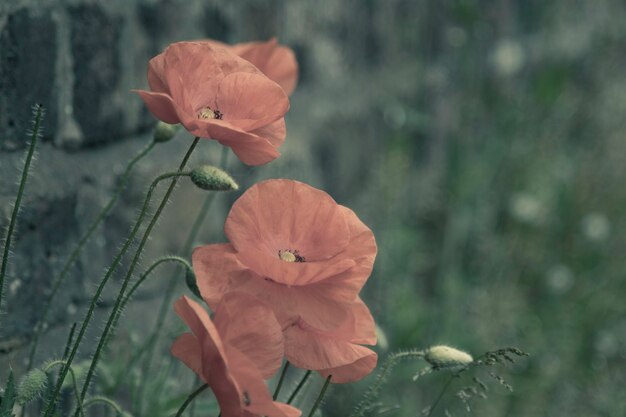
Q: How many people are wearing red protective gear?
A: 0